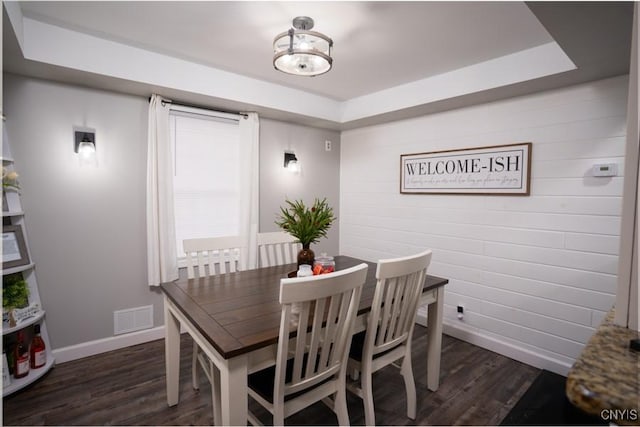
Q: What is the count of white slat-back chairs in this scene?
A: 4